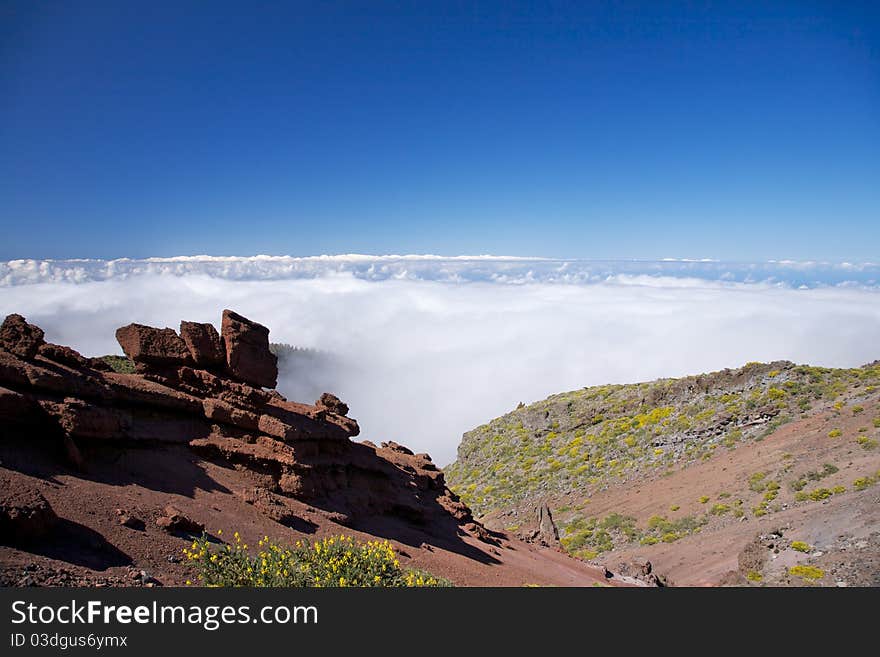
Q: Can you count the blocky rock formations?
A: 3